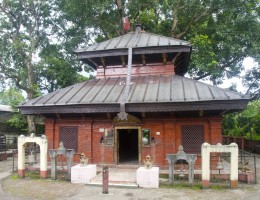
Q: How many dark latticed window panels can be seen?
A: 2